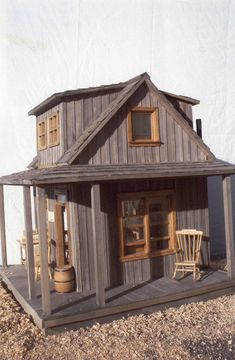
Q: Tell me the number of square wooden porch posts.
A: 5